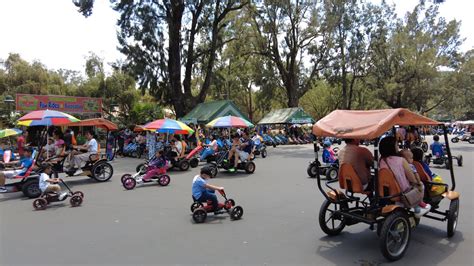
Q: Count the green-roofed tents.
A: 2